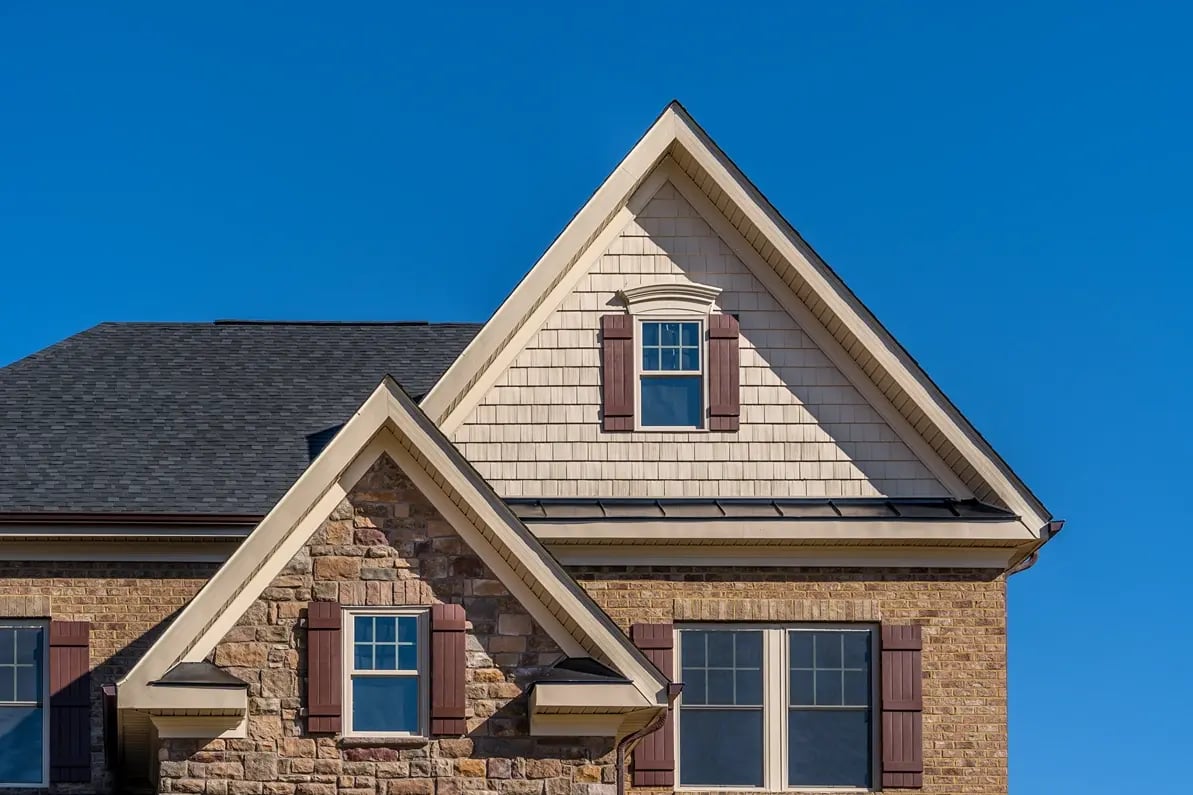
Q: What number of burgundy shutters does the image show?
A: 7